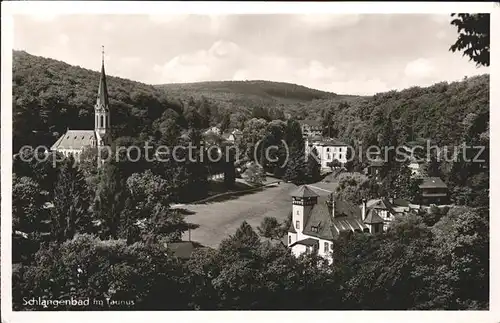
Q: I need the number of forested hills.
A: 3